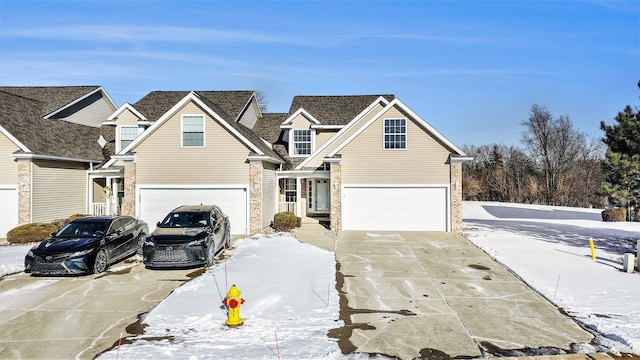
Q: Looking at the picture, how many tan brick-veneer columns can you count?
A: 5